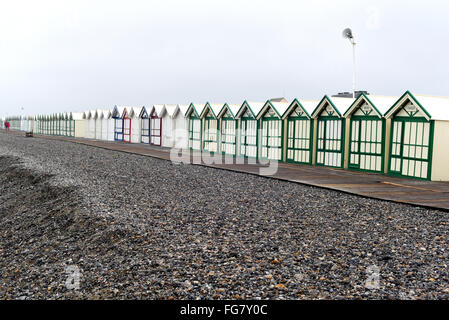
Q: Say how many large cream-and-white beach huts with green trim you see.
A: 9